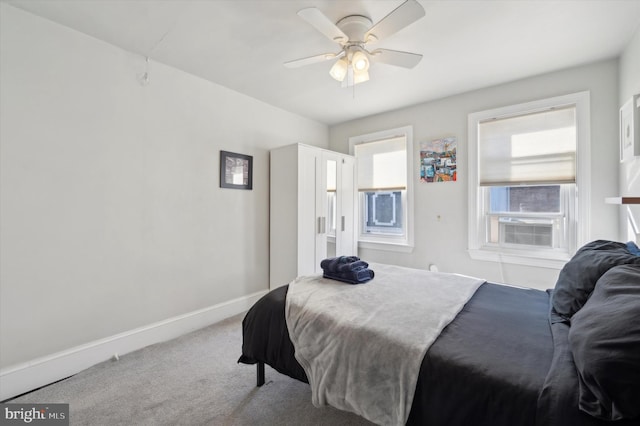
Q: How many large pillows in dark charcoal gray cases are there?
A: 2